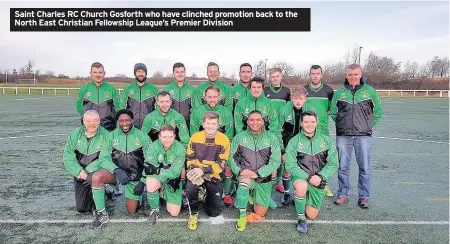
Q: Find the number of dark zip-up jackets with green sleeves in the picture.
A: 15